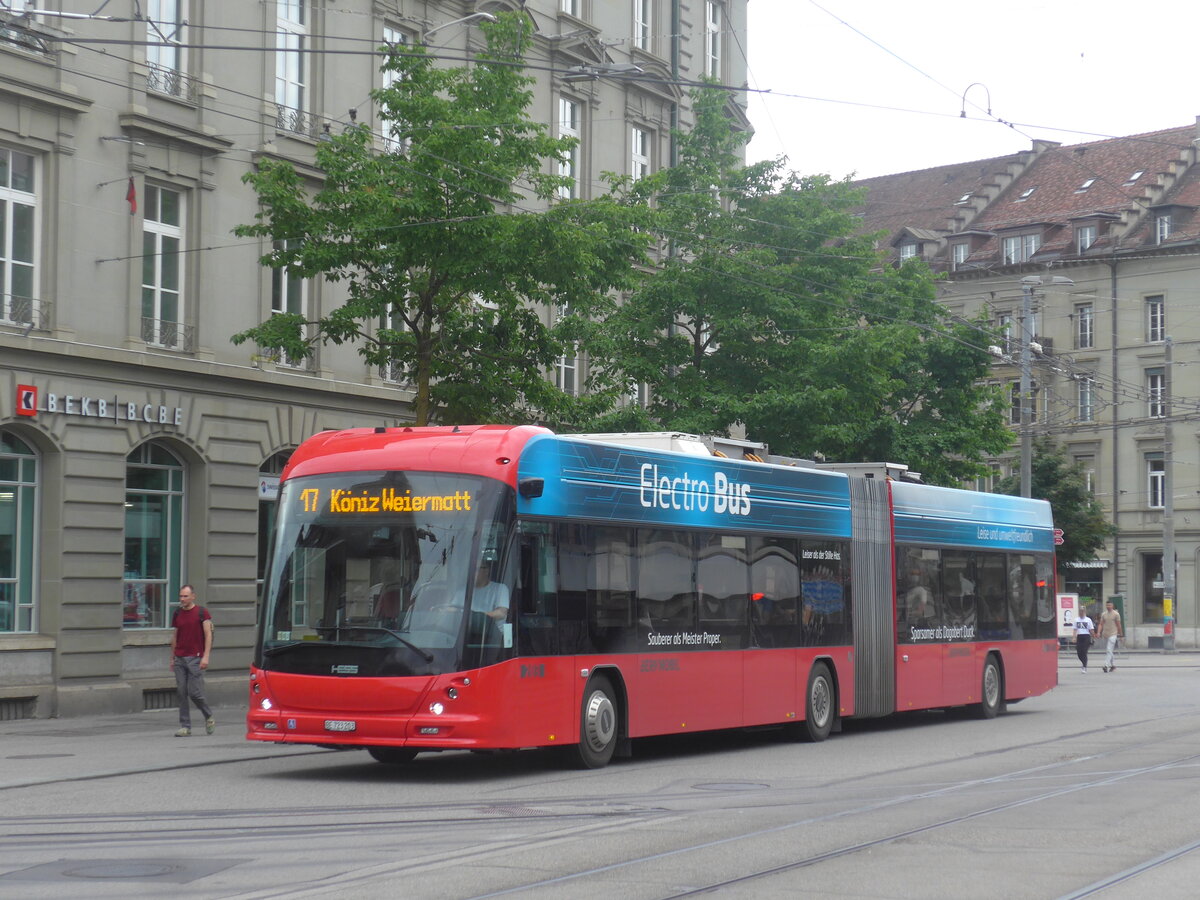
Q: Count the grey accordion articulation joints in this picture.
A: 1